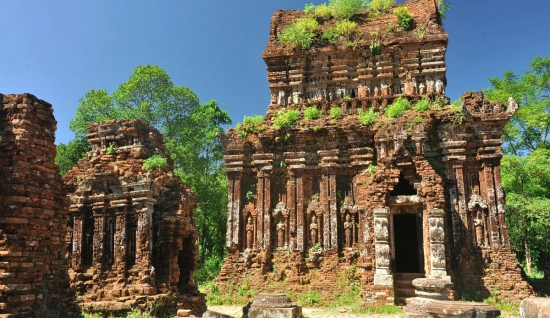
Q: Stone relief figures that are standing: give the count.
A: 5